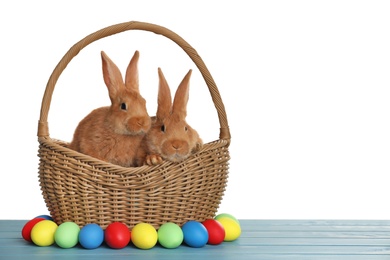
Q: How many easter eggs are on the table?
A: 12